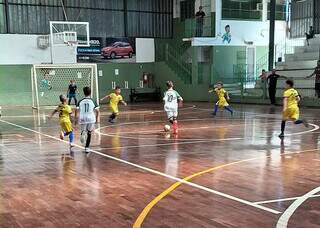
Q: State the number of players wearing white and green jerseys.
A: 2